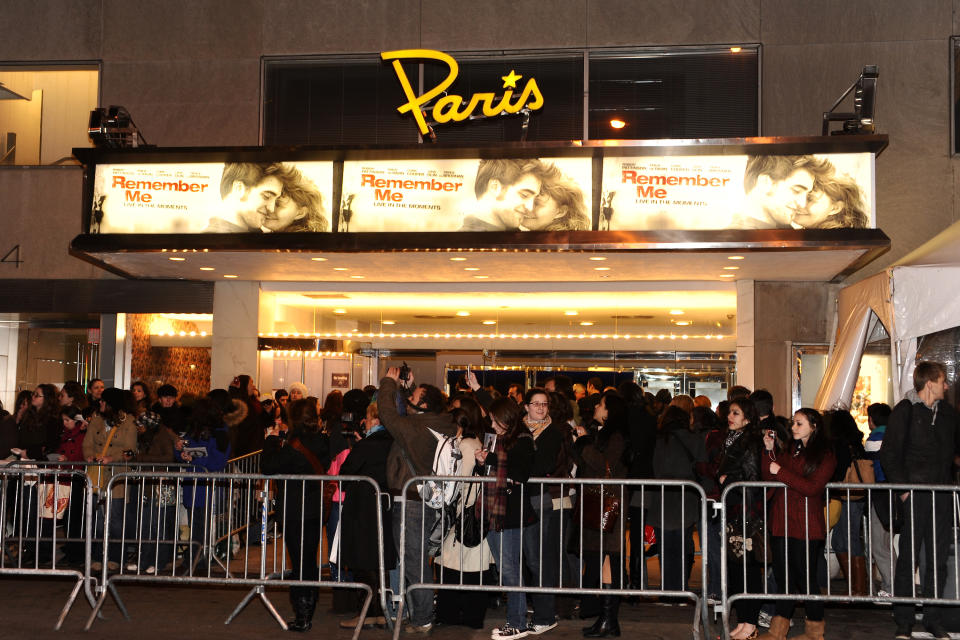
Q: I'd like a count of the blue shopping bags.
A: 0